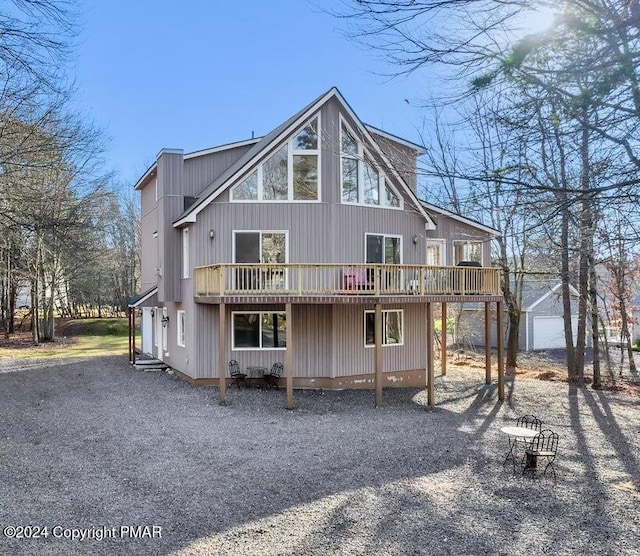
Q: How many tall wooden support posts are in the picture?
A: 7